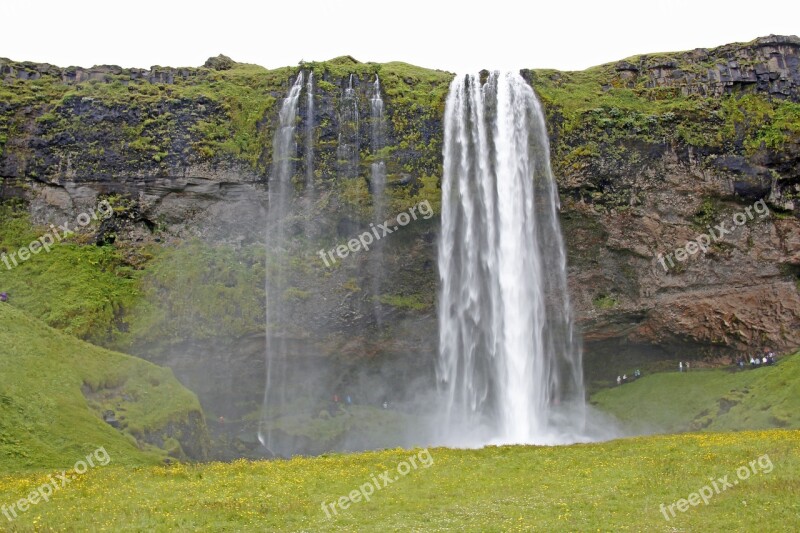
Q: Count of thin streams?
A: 4